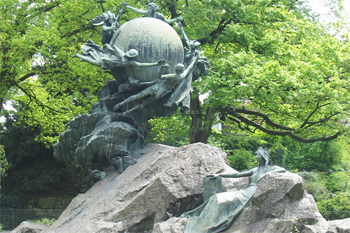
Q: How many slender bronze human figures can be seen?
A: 6